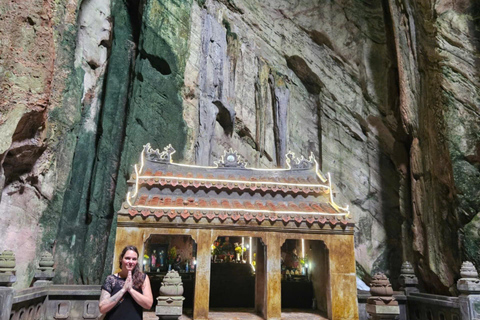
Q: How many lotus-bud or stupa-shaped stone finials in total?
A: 6